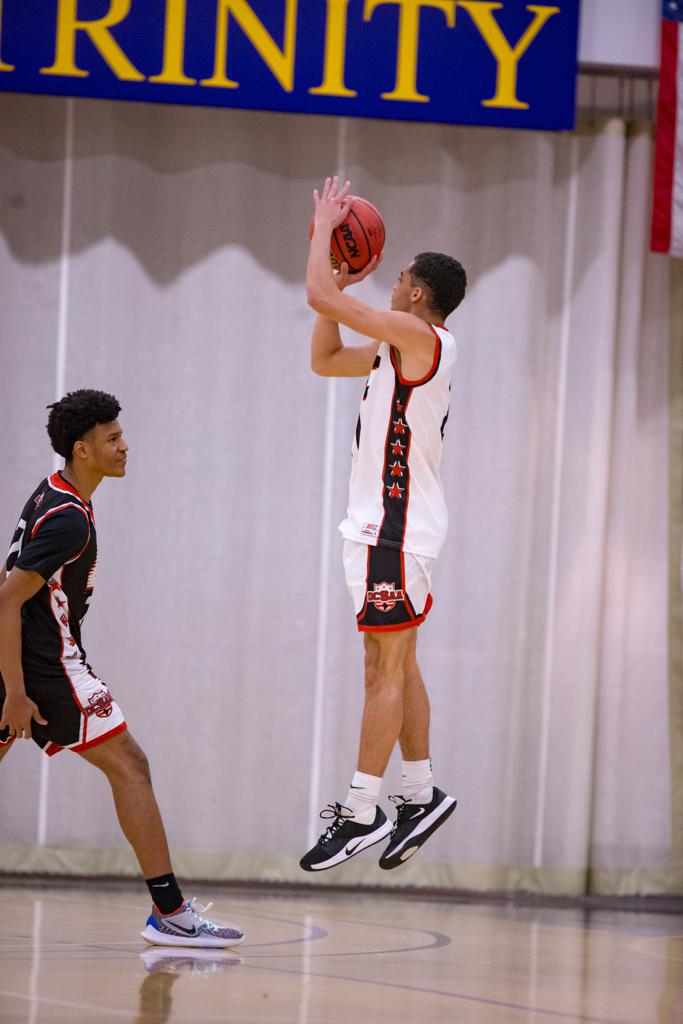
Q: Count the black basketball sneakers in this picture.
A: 2